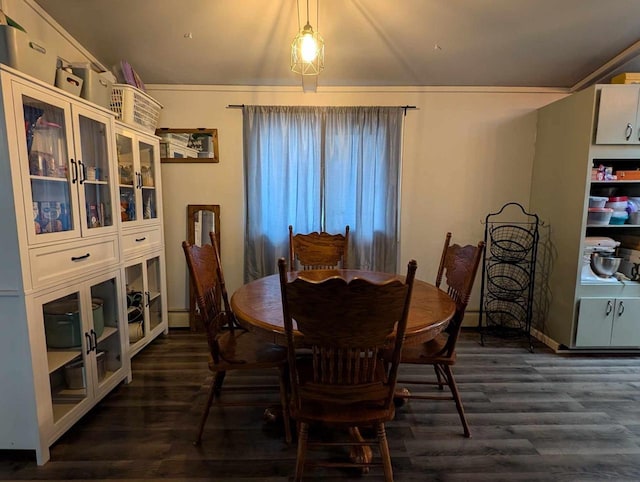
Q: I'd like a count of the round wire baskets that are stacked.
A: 3